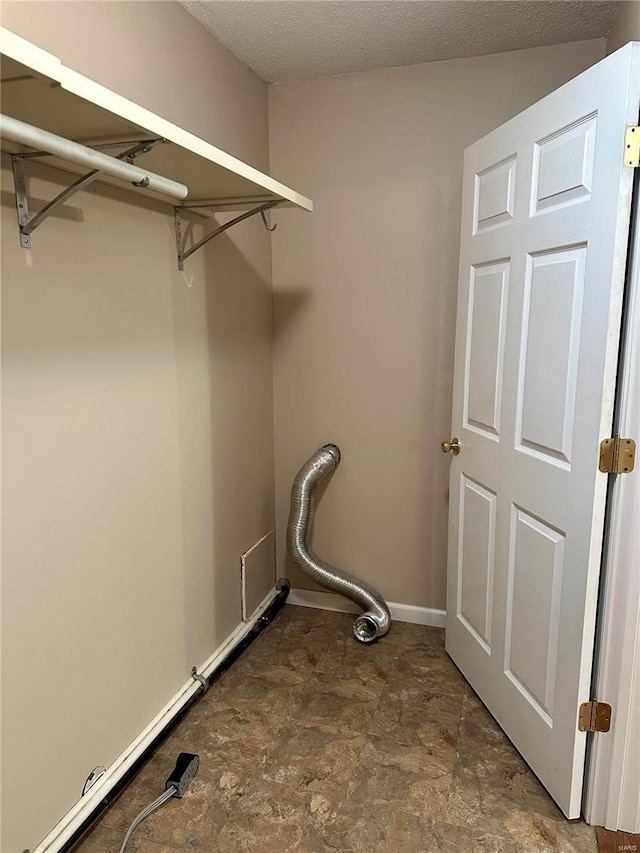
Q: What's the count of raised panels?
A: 6